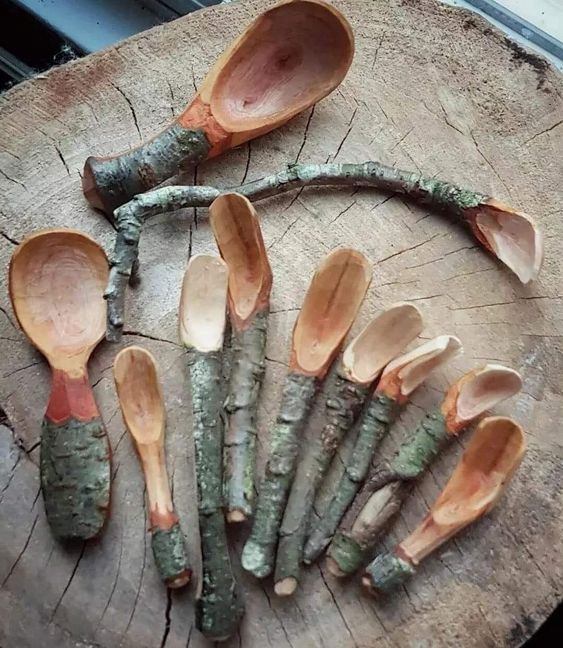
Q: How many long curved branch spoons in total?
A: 1